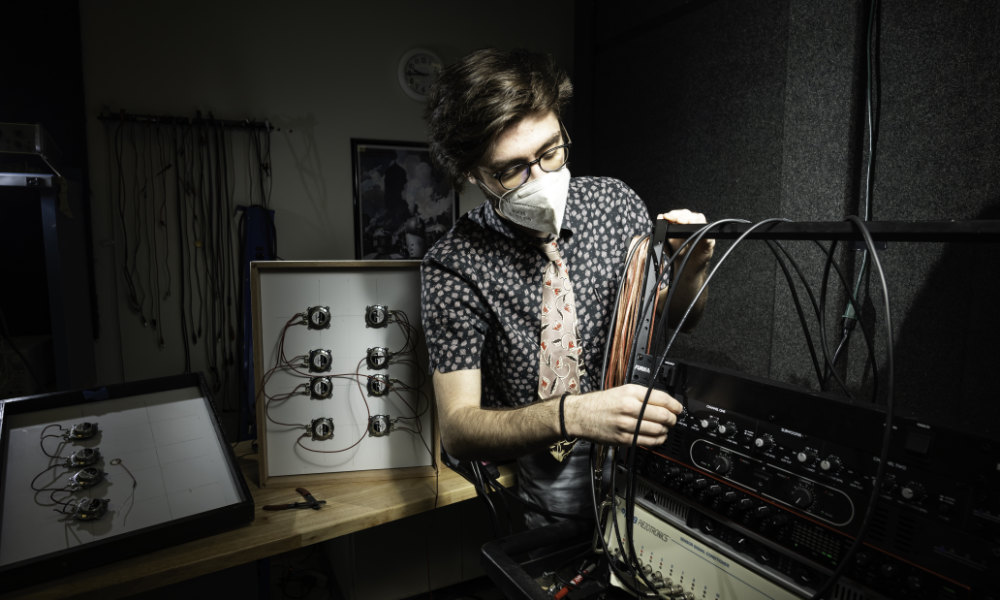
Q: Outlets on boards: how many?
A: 12